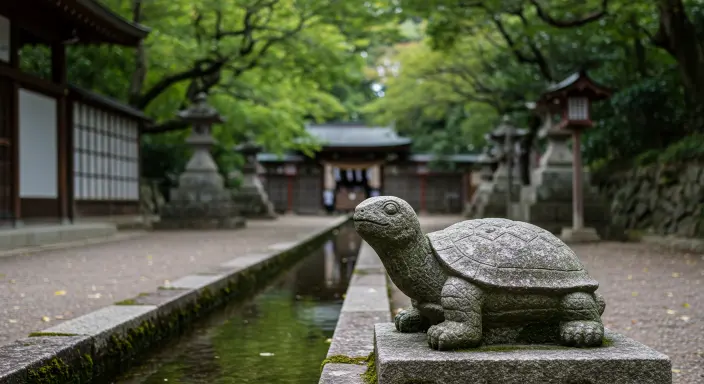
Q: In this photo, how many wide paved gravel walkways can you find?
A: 2